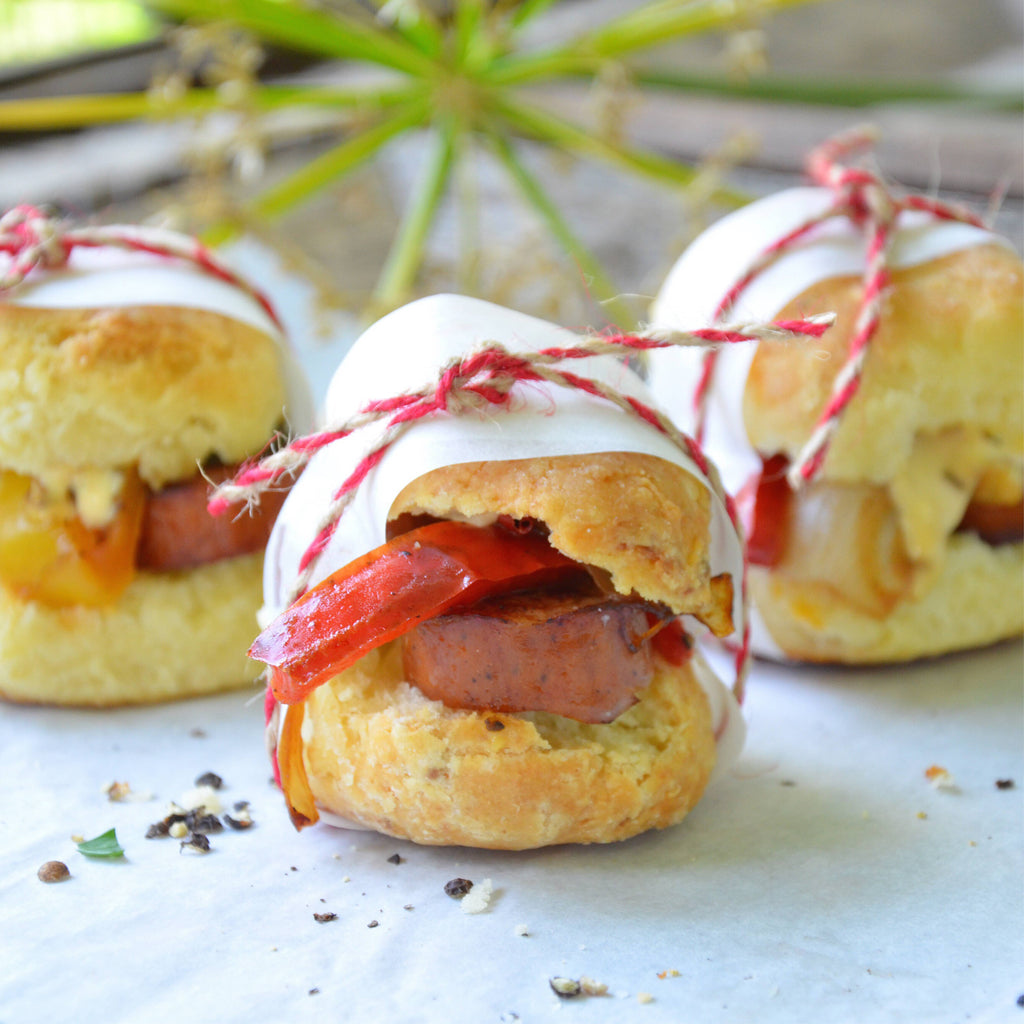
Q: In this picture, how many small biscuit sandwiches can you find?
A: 3